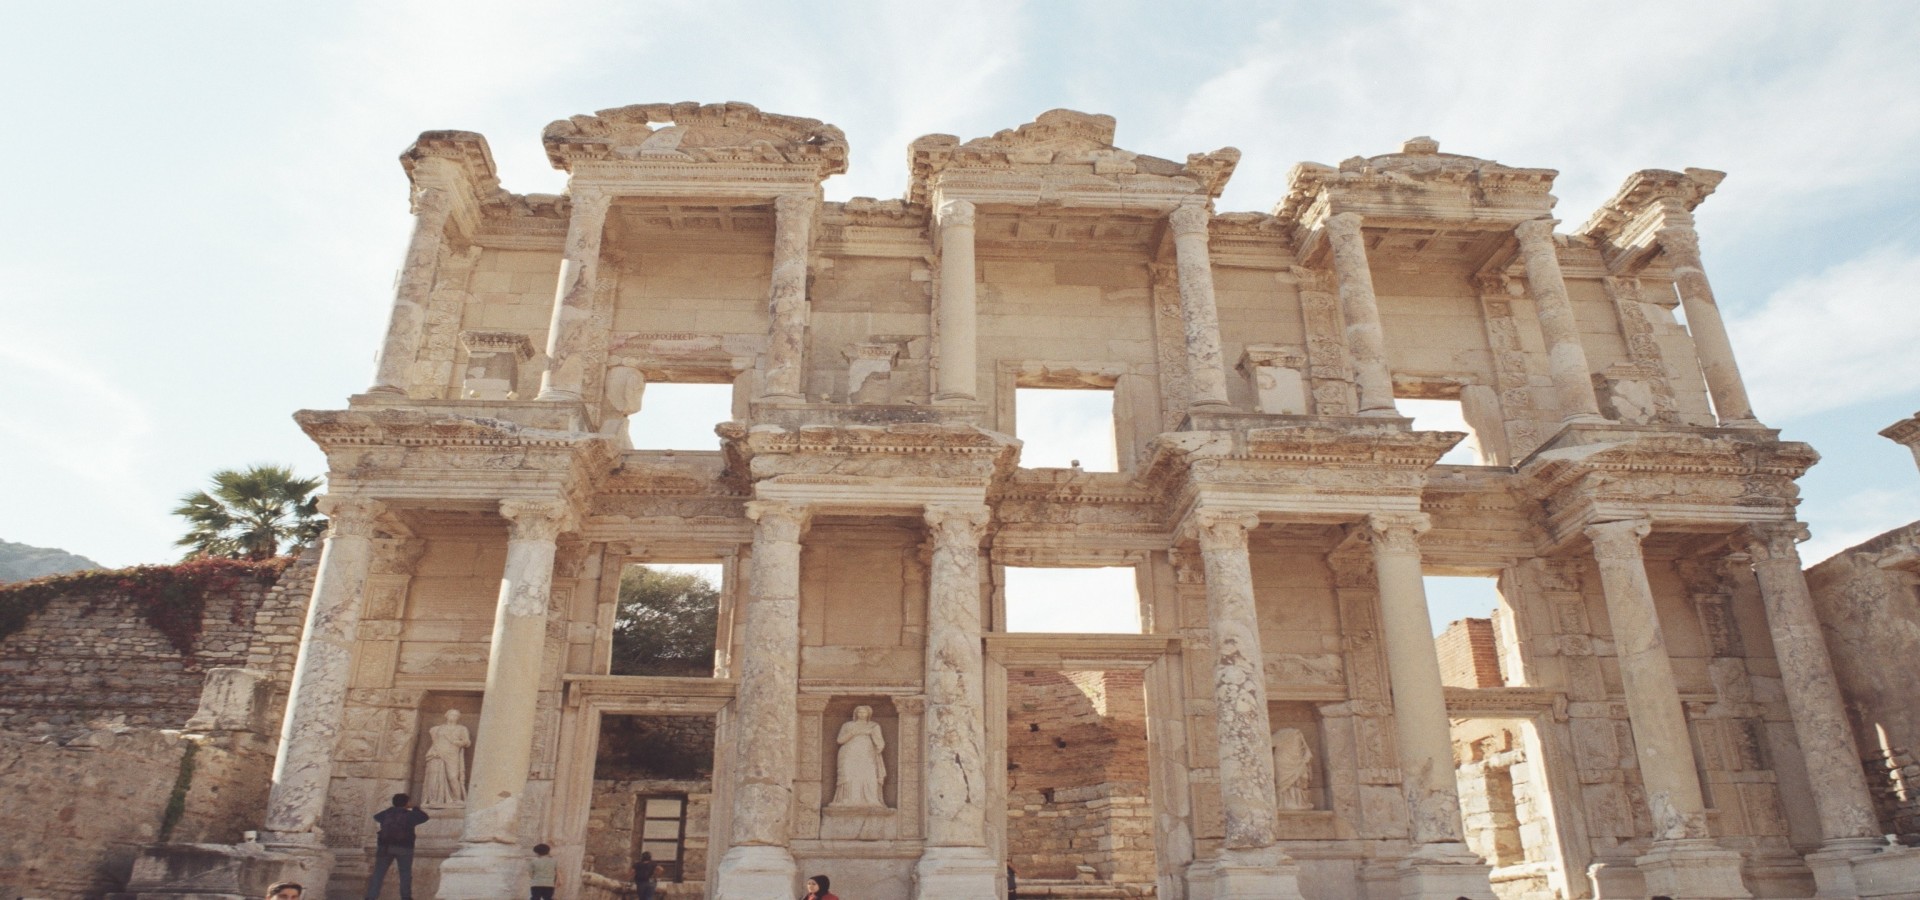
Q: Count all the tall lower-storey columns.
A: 8